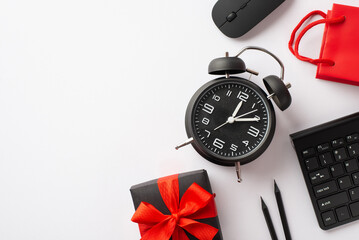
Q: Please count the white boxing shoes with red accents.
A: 0